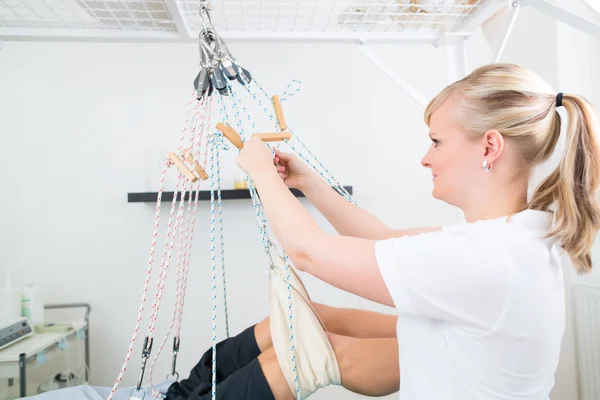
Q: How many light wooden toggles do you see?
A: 5